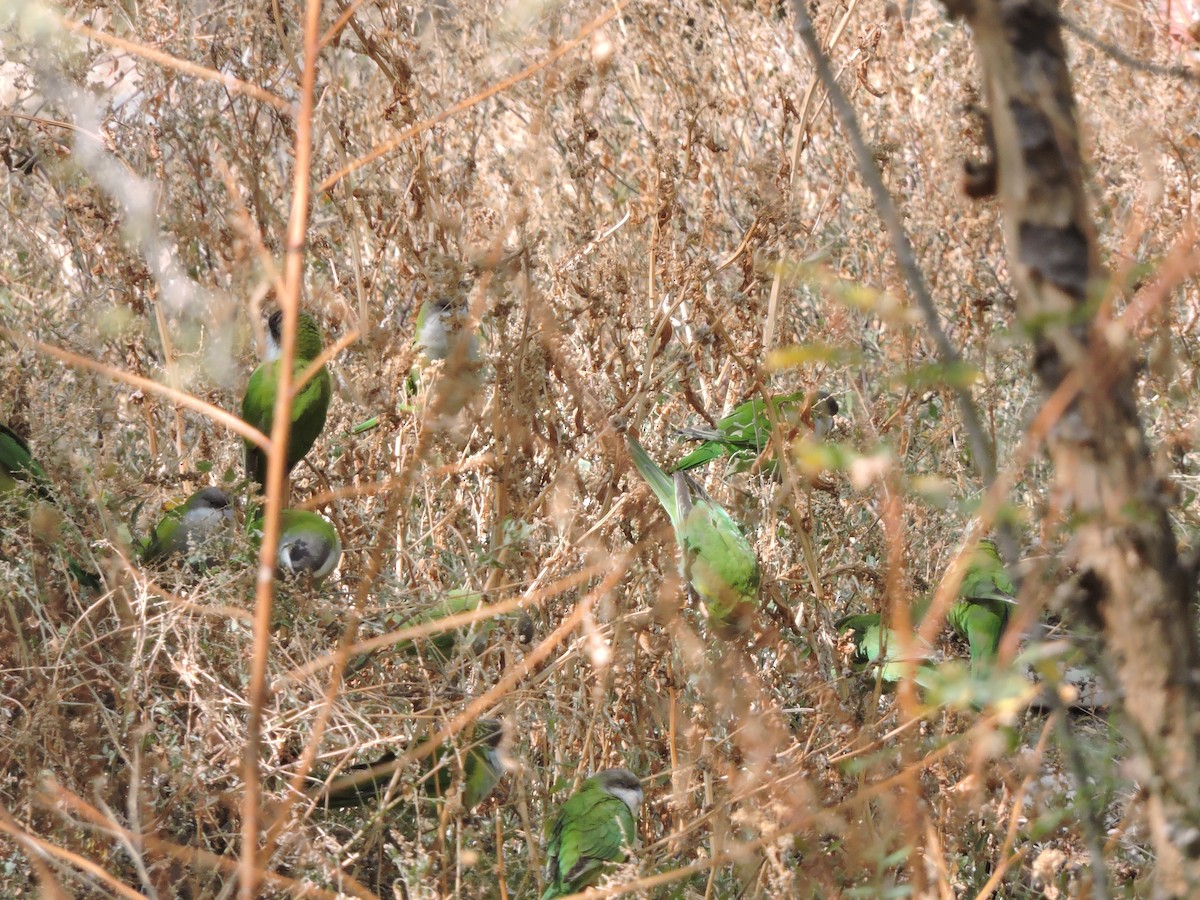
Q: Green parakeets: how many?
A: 12